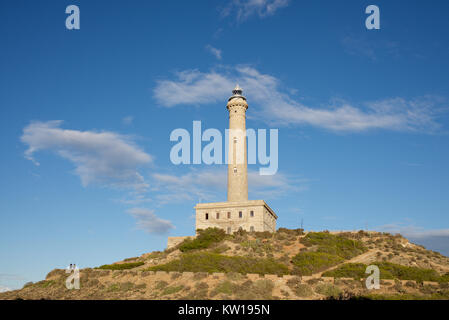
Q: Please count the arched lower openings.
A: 3